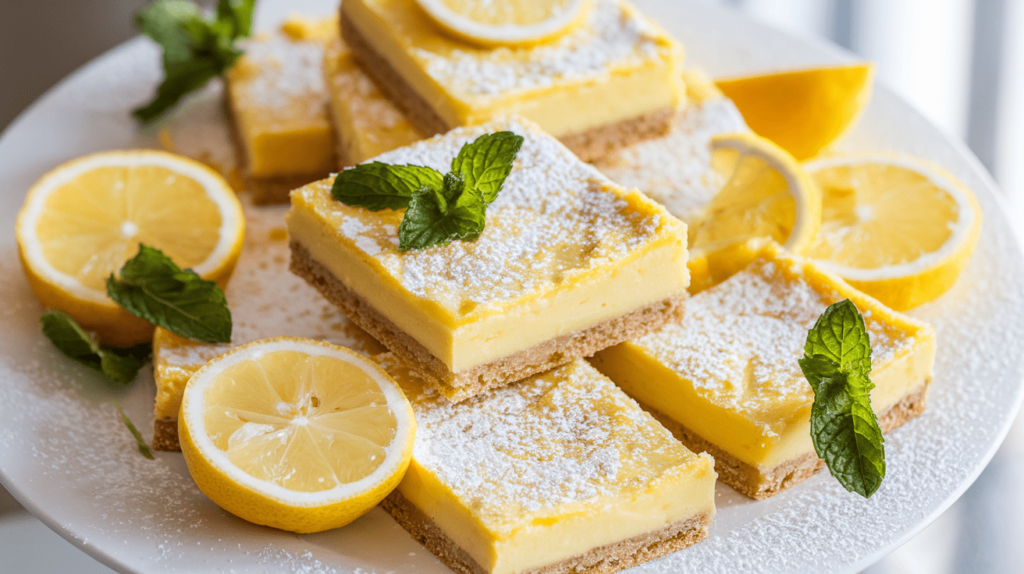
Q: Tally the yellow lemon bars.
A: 8